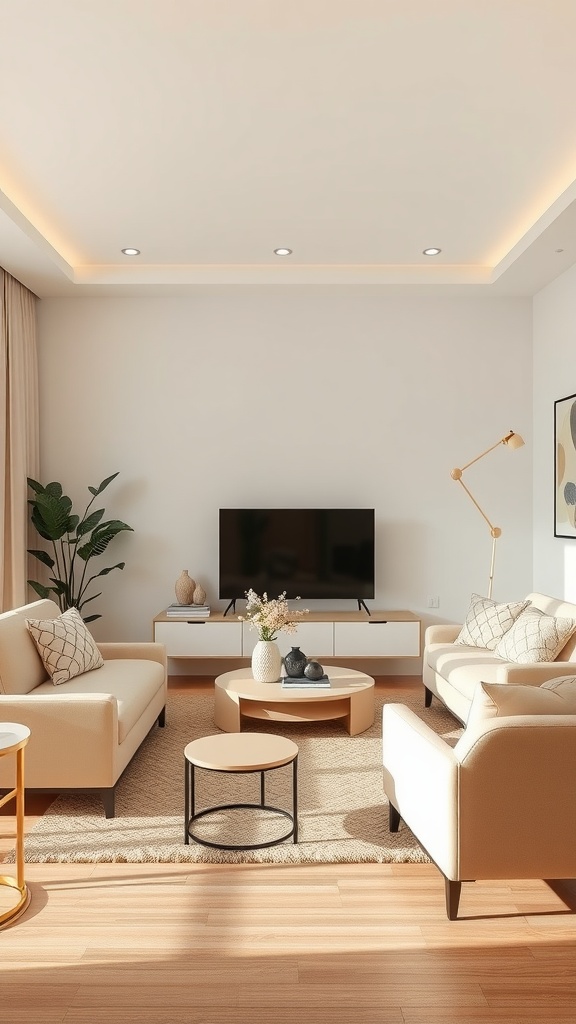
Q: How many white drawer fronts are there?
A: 3